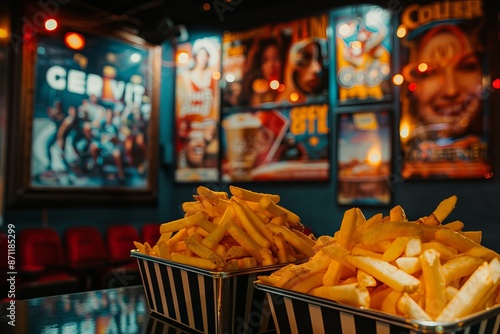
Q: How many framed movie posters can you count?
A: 7